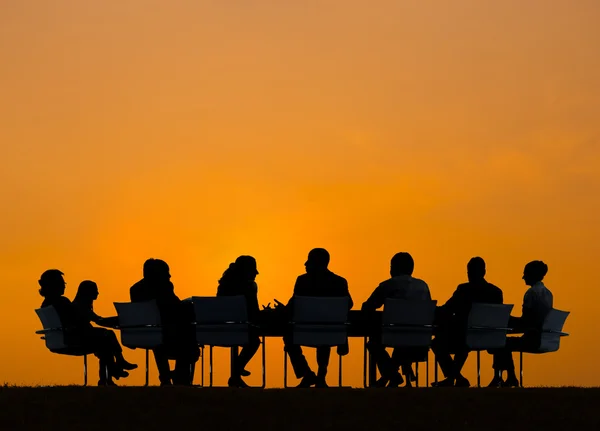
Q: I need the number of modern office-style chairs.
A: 7